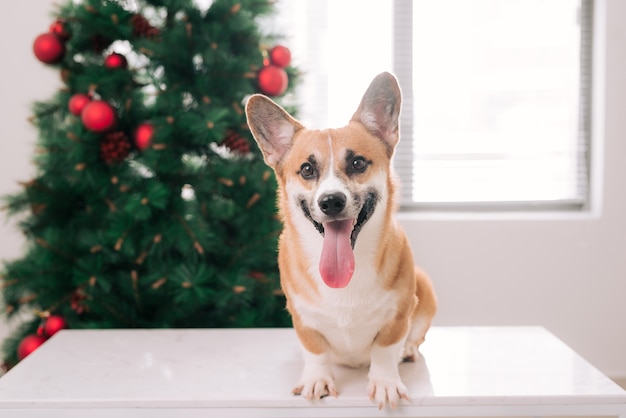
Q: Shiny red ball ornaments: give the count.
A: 10